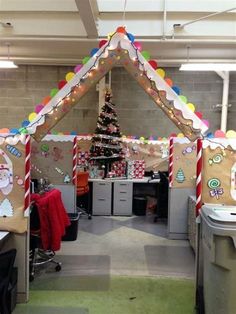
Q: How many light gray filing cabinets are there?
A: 2